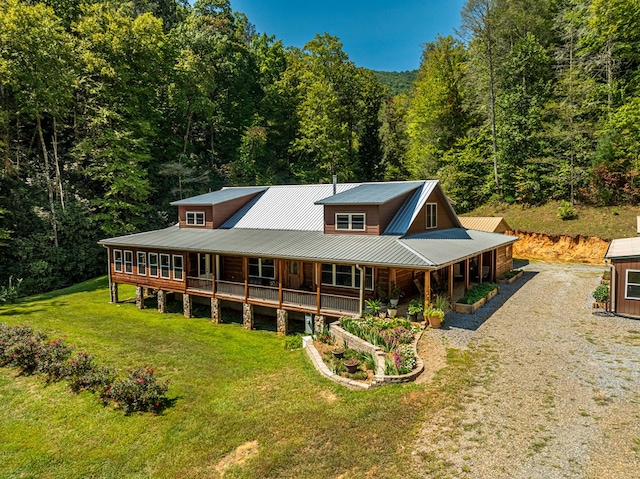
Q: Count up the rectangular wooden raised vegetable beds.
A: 2